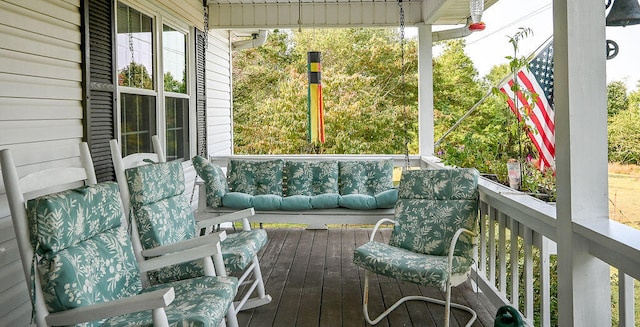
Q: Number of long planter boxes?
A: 1